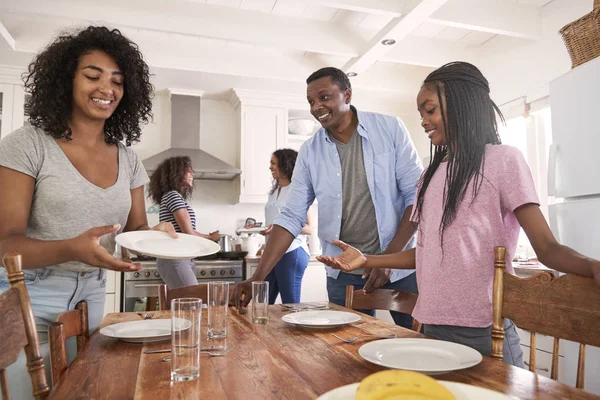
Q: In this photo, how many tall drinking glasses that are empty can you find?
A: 3